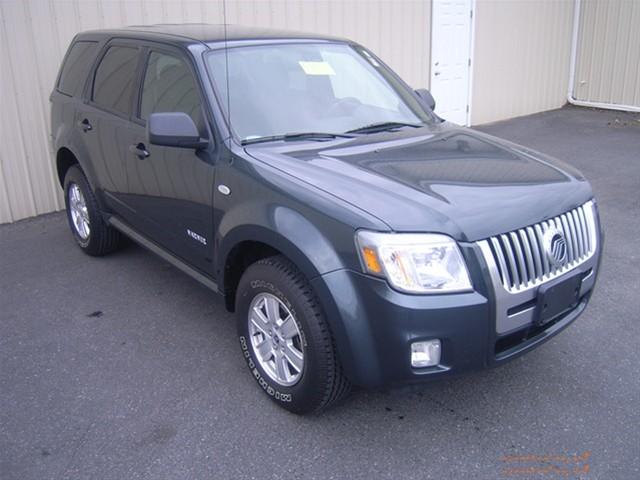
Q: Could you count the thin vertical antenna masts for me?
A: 1